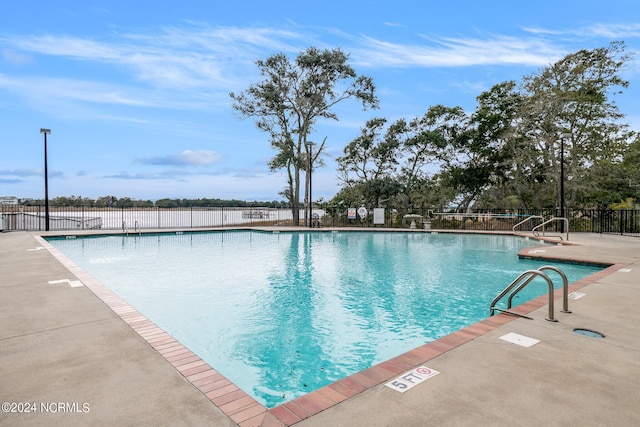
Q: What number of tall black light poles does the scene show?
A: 3